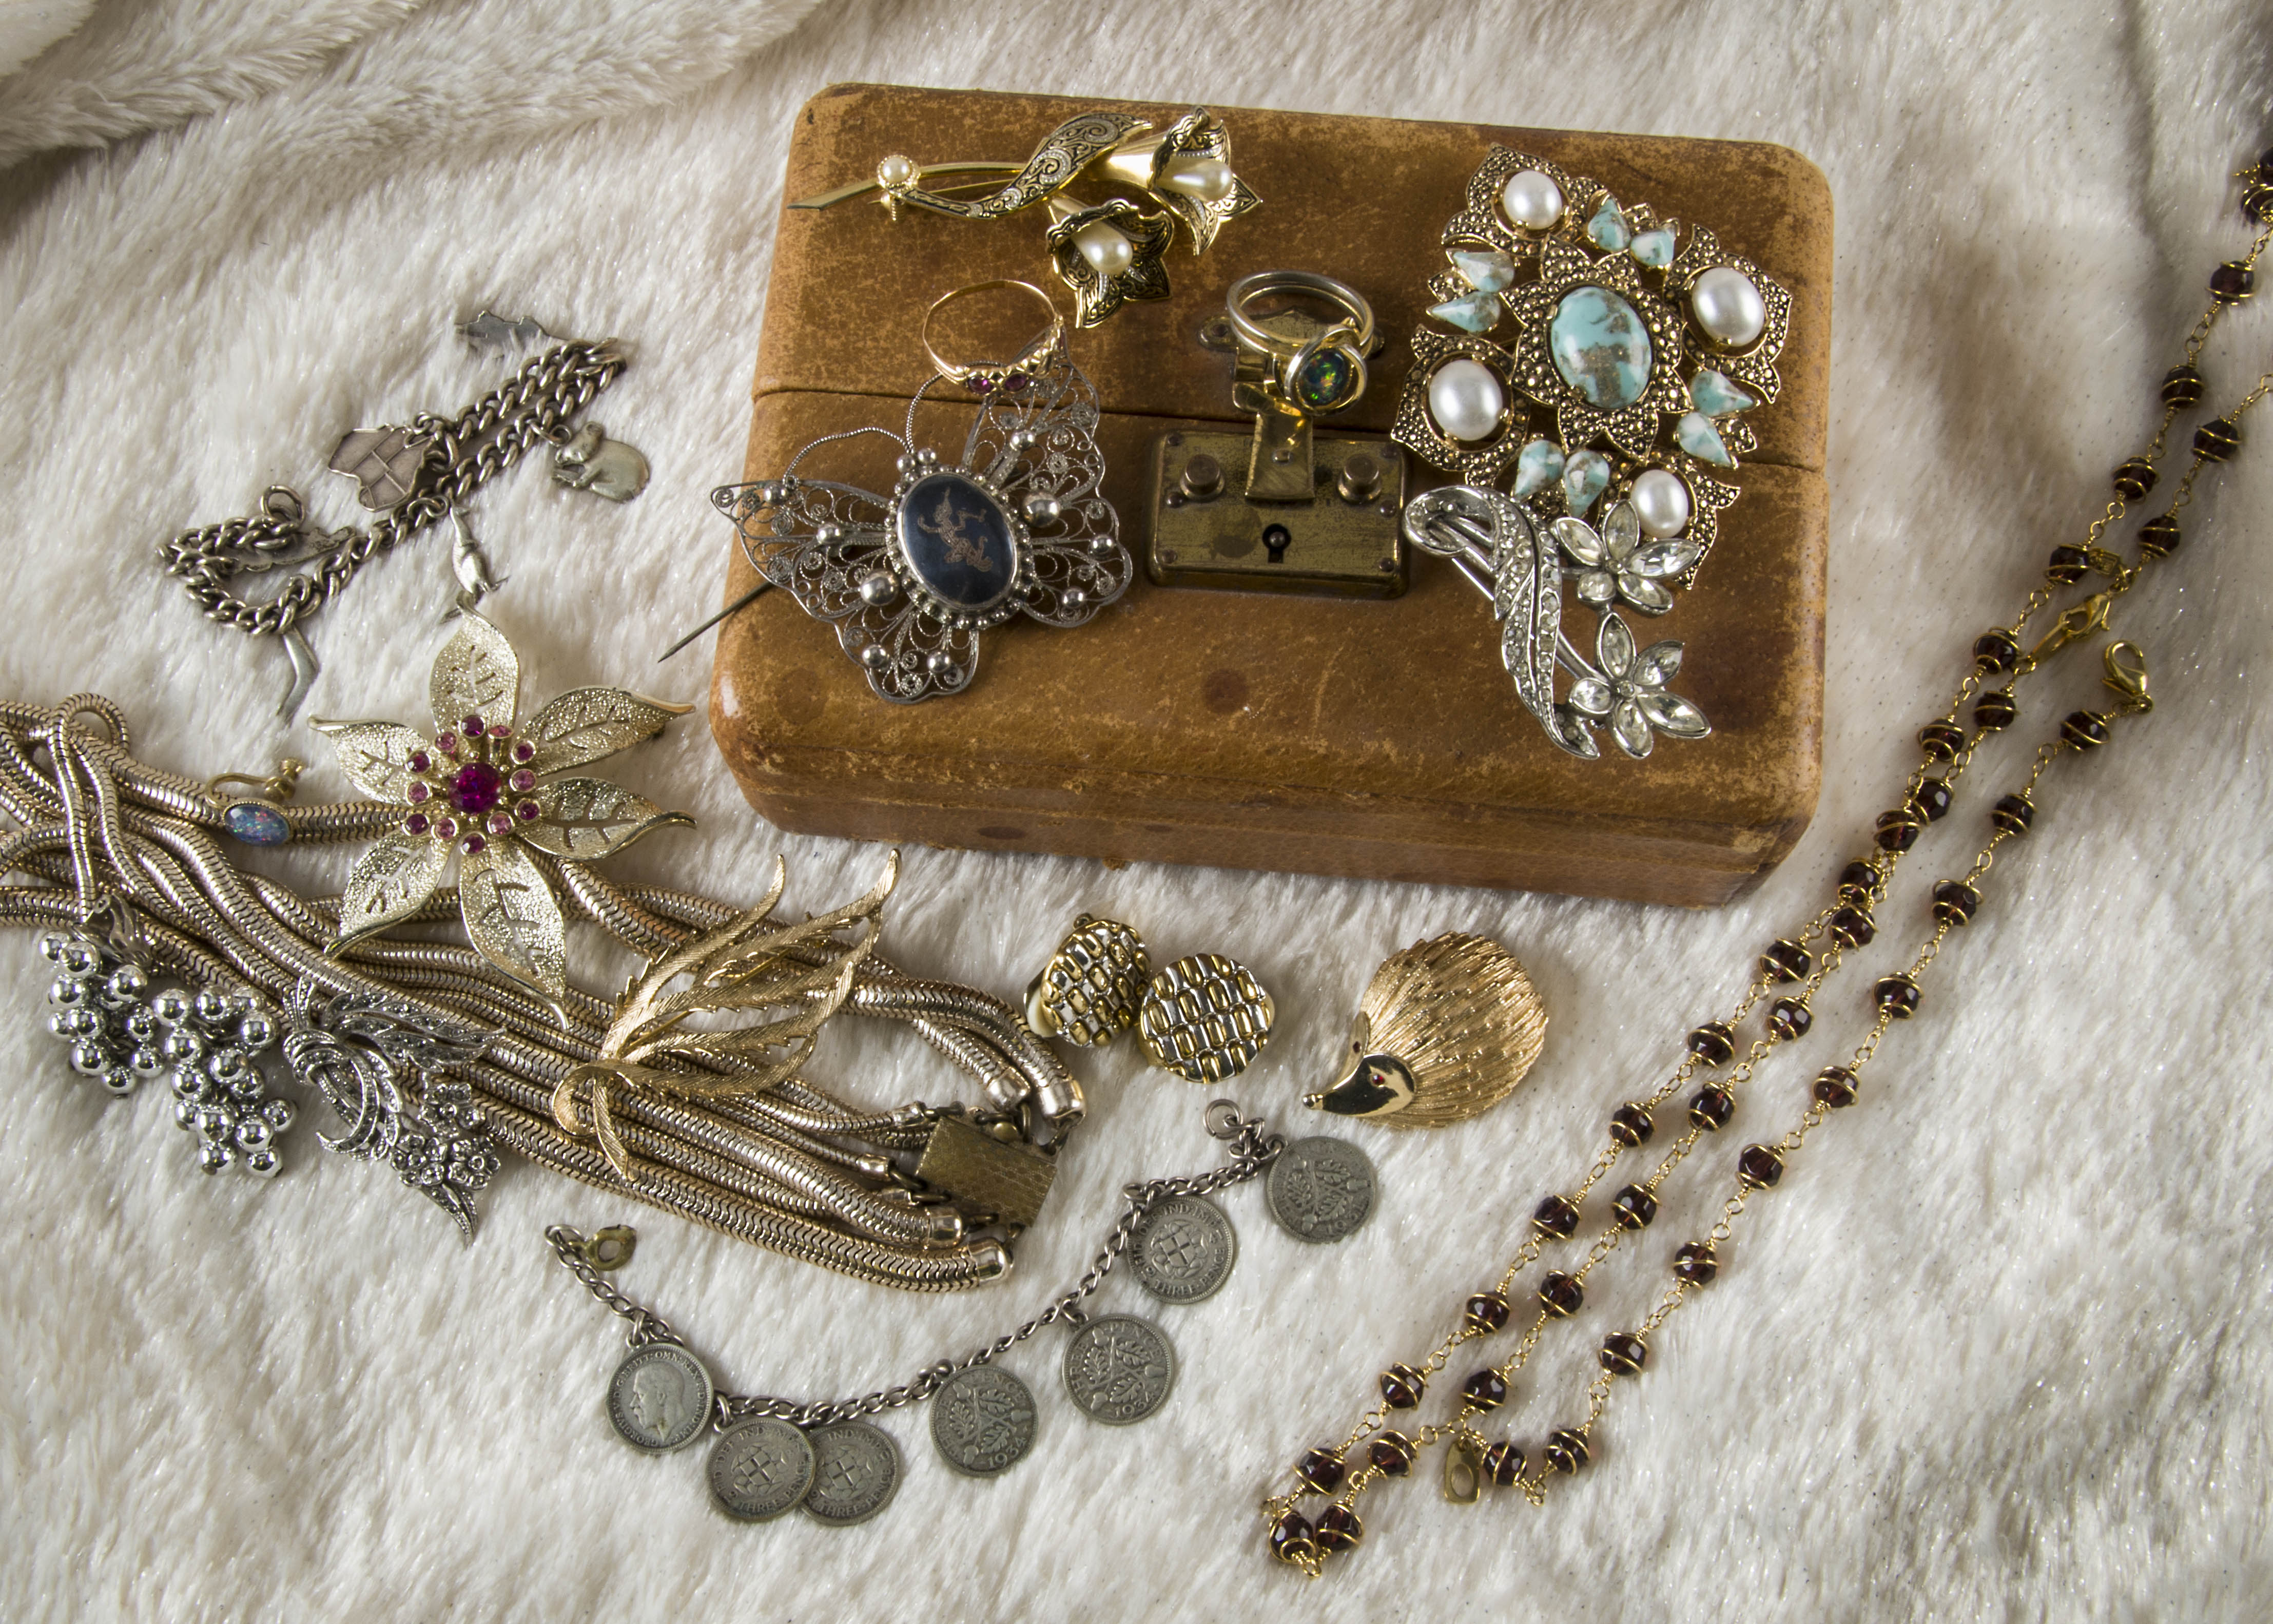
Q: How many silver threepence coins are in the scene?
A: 7